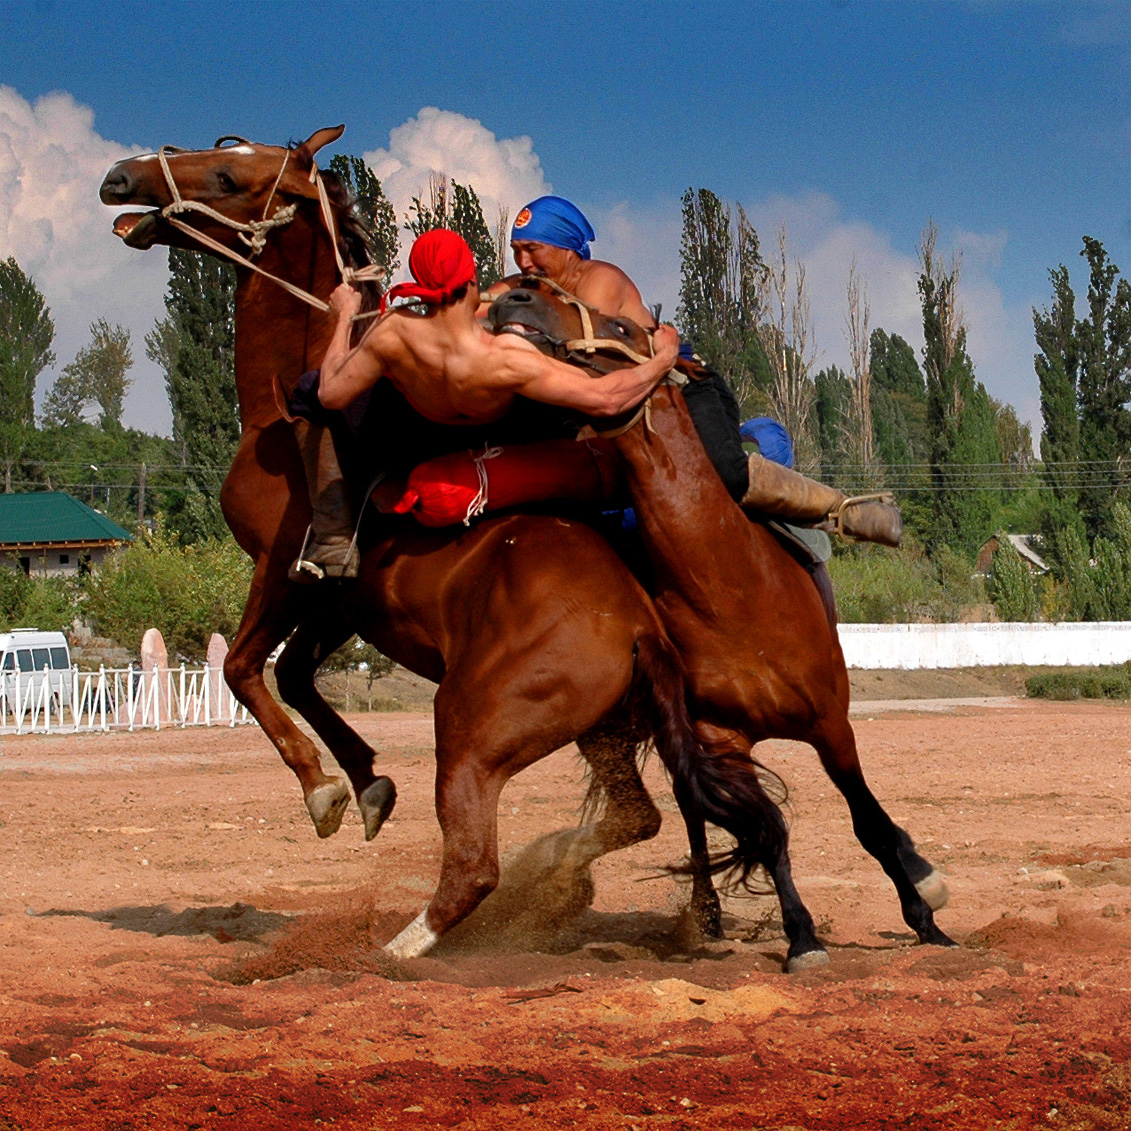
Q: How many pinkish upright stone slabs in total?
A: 2